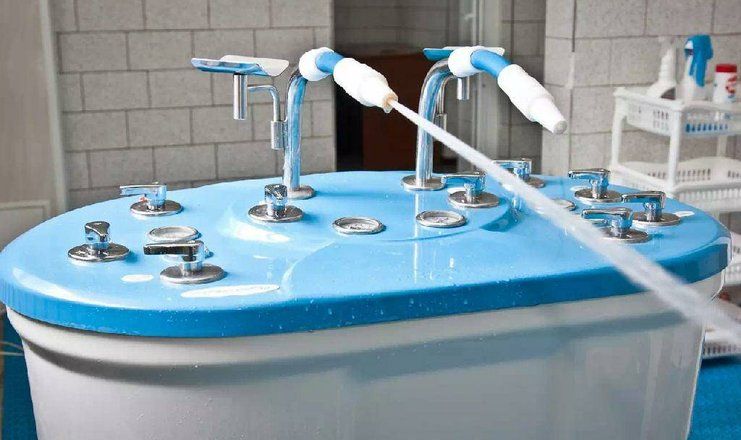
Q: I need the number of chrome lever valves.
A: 9